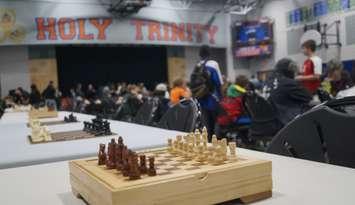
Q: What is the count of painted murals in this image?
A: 1